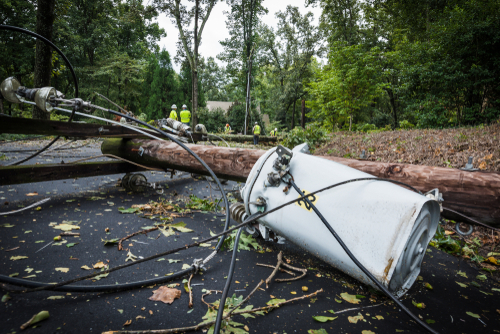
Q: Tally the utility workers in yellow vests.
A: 5